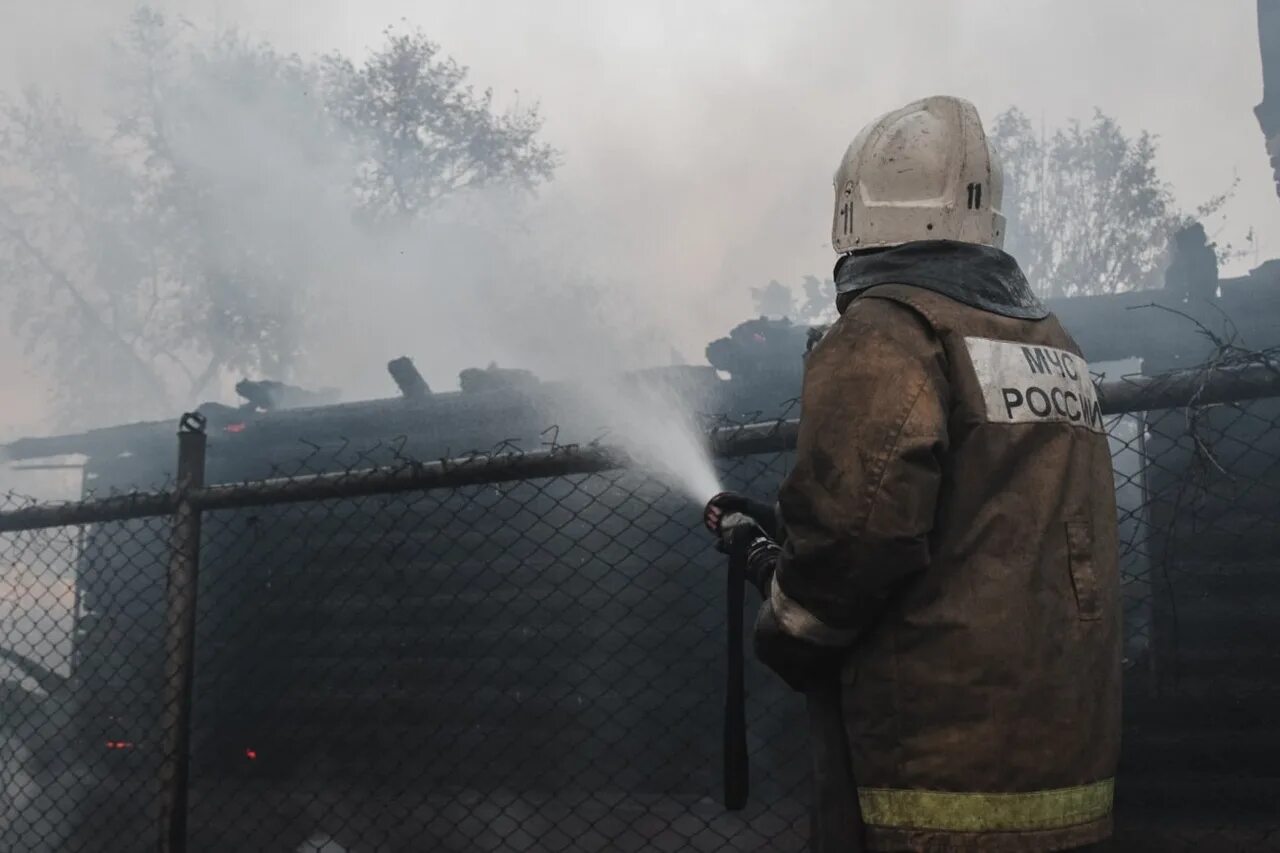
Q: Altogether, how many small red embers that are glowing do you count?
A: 3